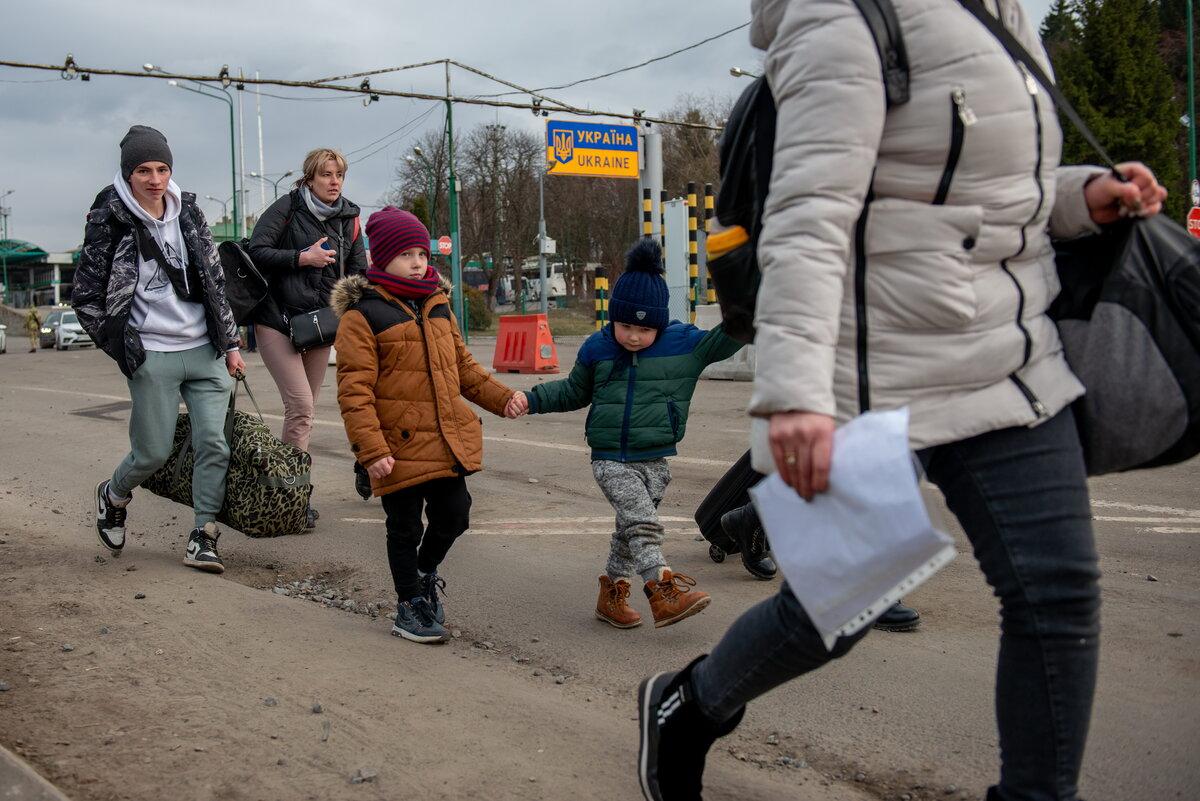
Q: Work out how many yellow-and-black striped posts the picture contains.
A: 5